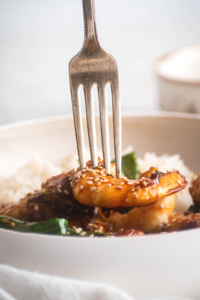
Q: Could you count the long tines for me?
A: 4